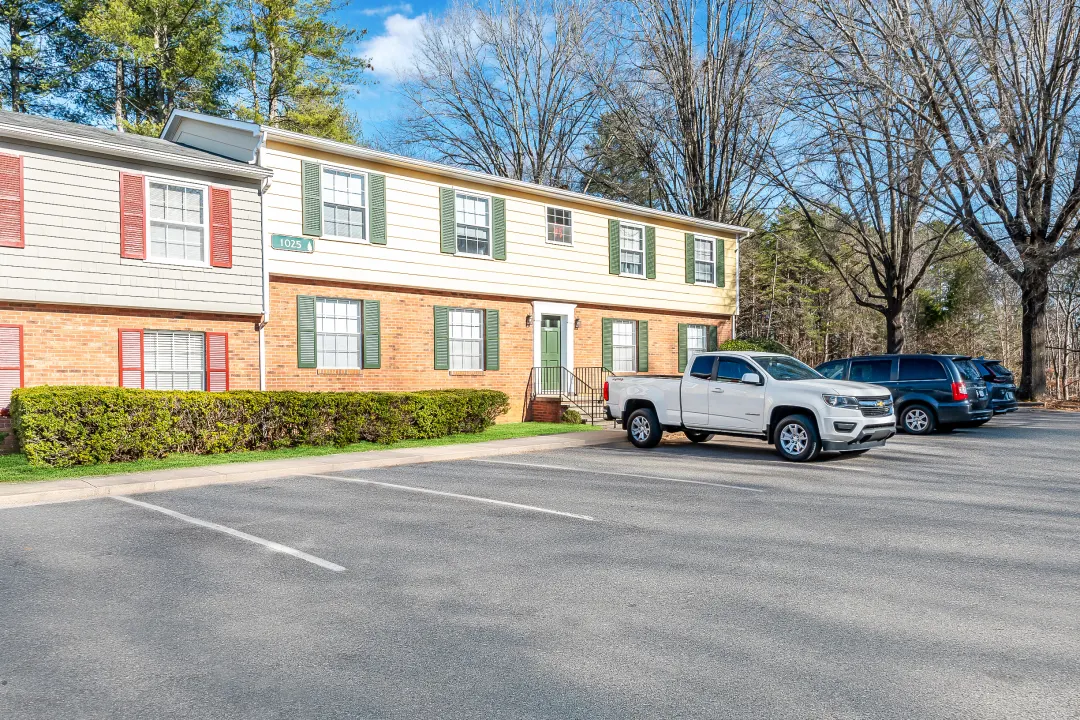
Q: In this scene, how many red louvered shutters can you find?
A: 6